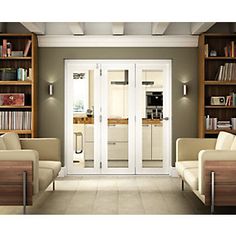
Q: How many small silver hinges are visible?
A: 3